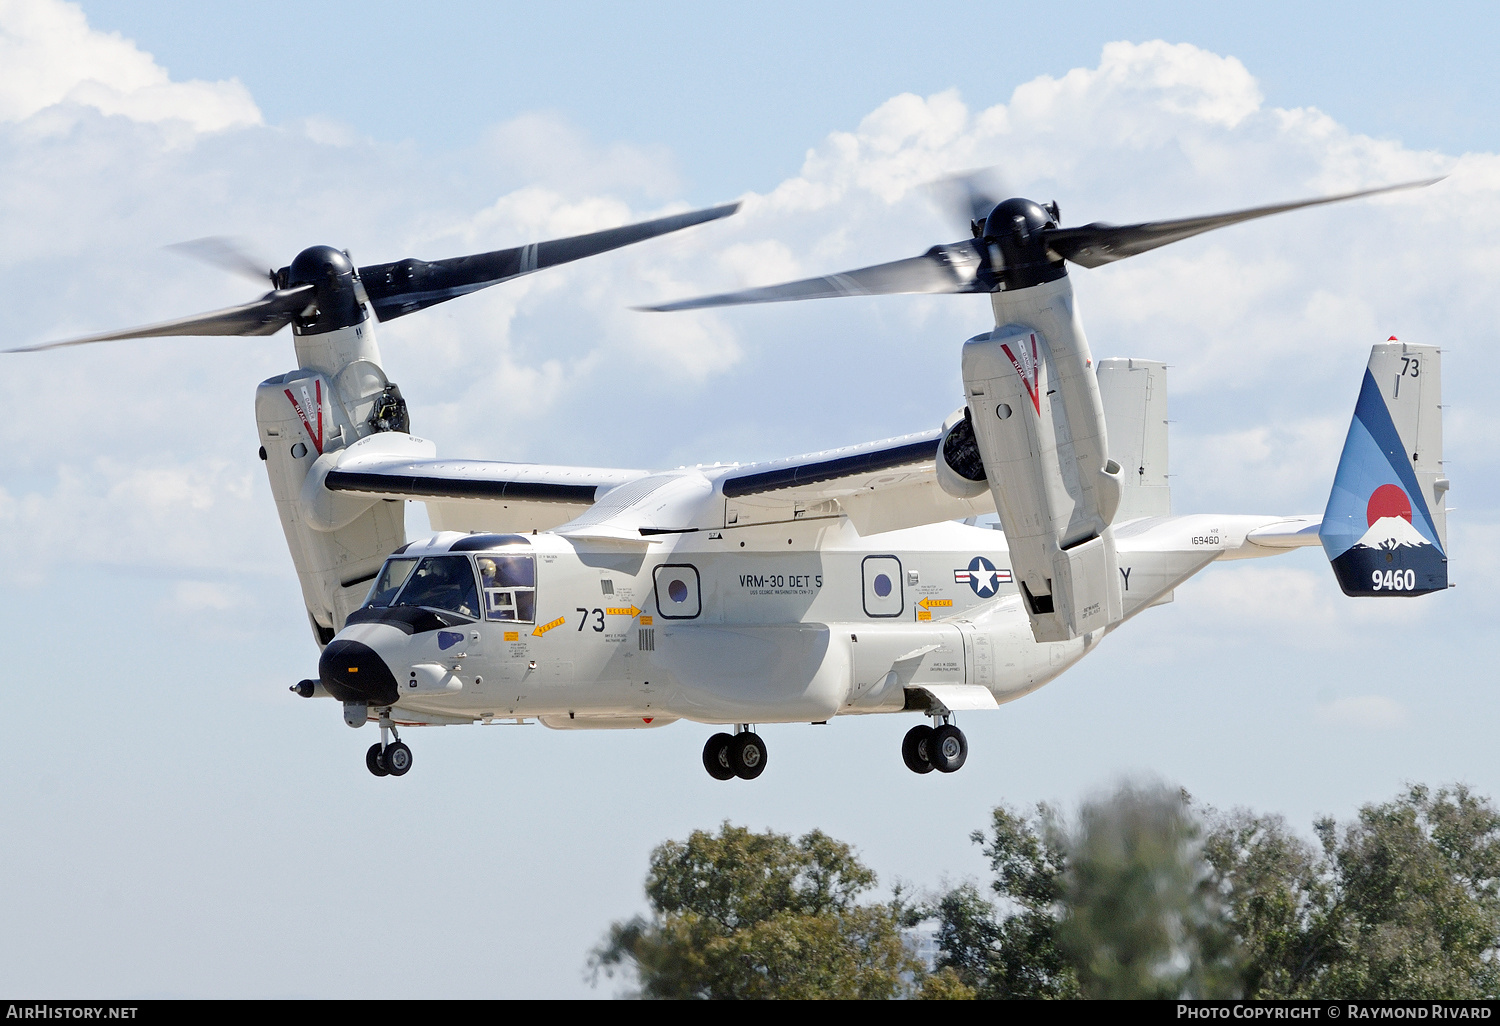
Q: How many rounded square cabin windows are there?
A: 2